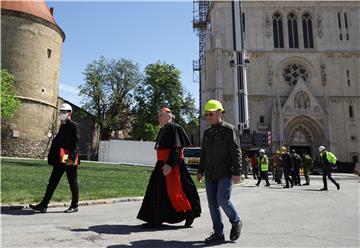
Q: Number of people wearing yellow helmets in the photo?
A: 2